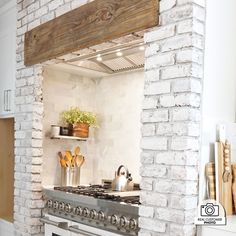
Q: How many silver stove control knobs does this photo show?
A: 11